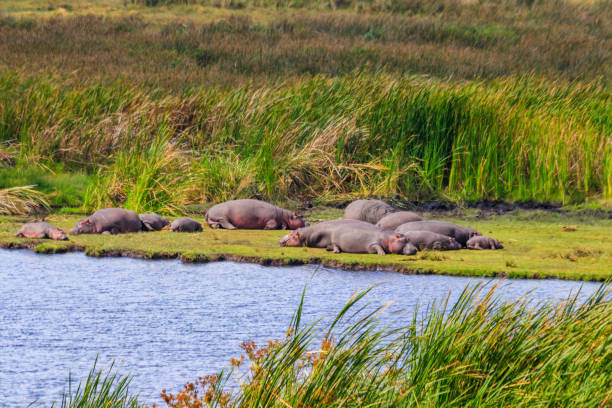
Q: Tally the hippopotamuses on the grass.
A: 12